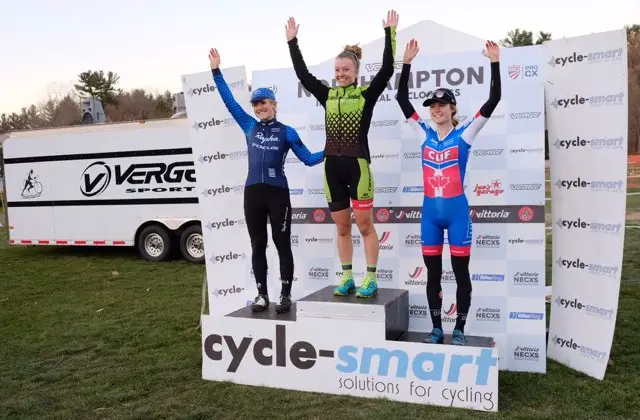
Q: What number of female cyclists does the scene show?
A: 3